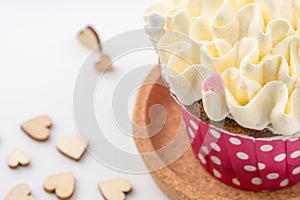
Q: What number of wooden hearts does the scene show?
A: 8